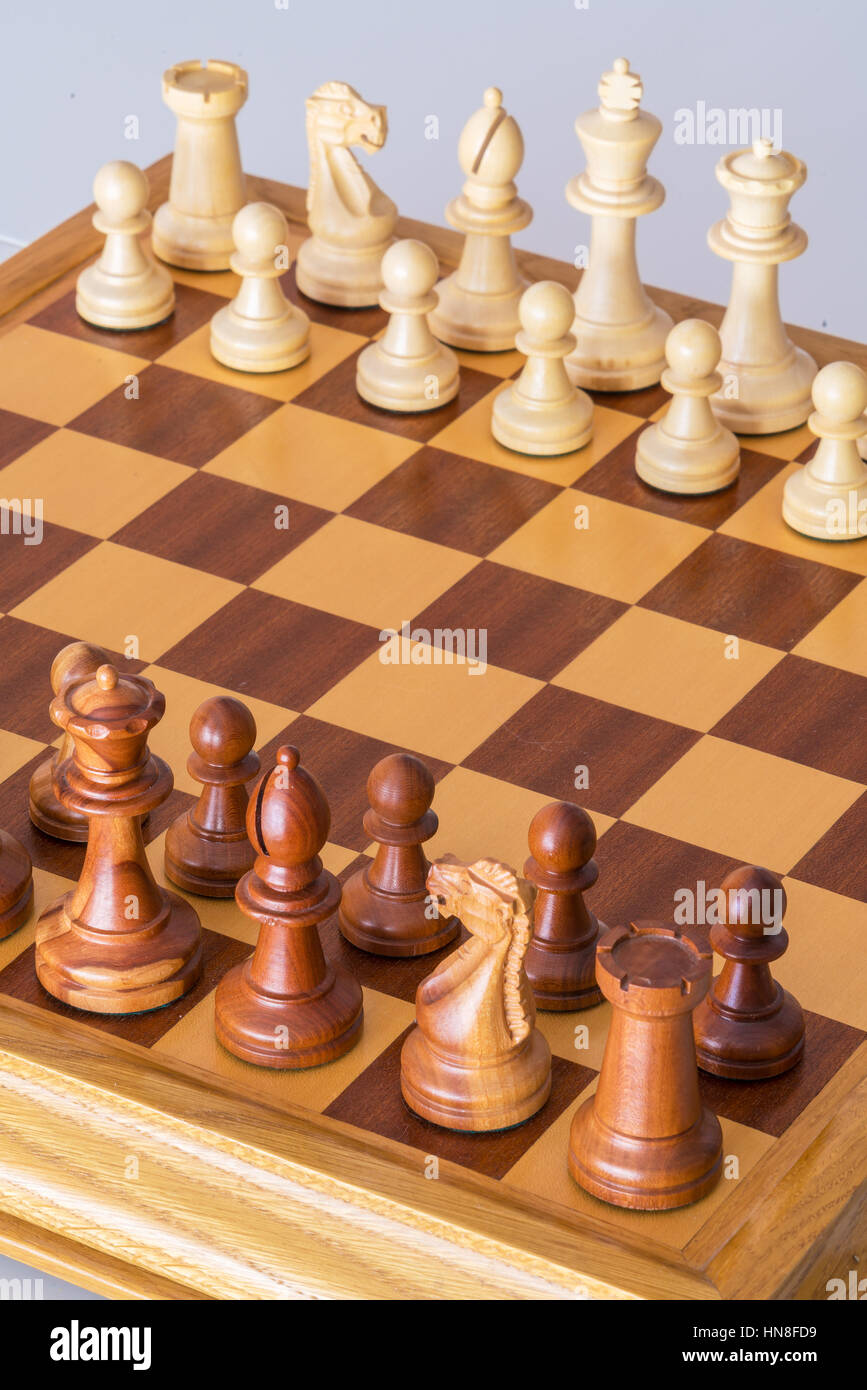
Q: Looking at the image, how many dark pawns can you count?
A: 5